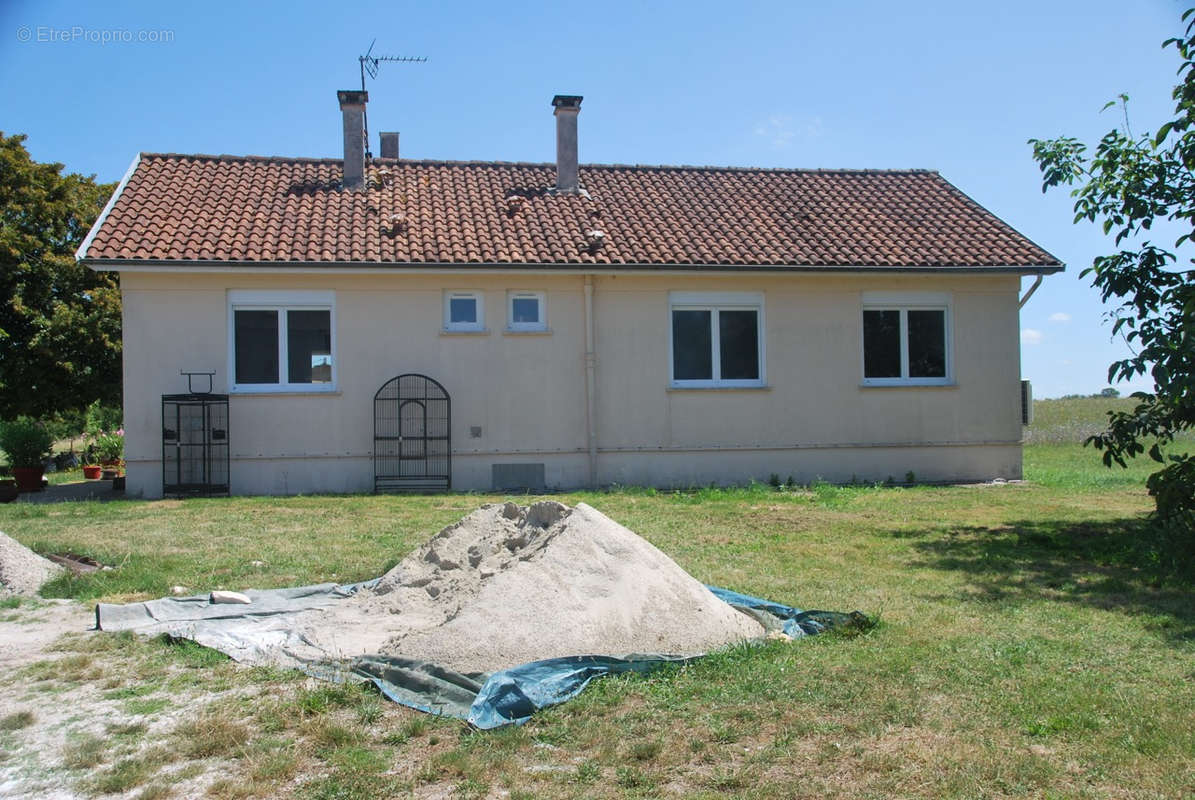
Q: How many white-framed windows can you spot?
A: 5